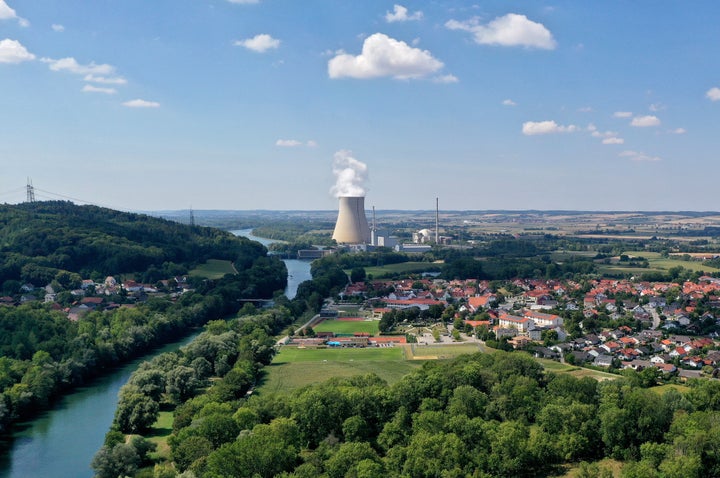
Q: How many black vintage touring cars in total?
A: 0